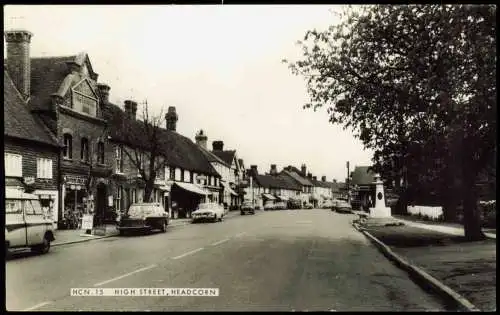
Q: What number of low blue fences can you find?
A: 0